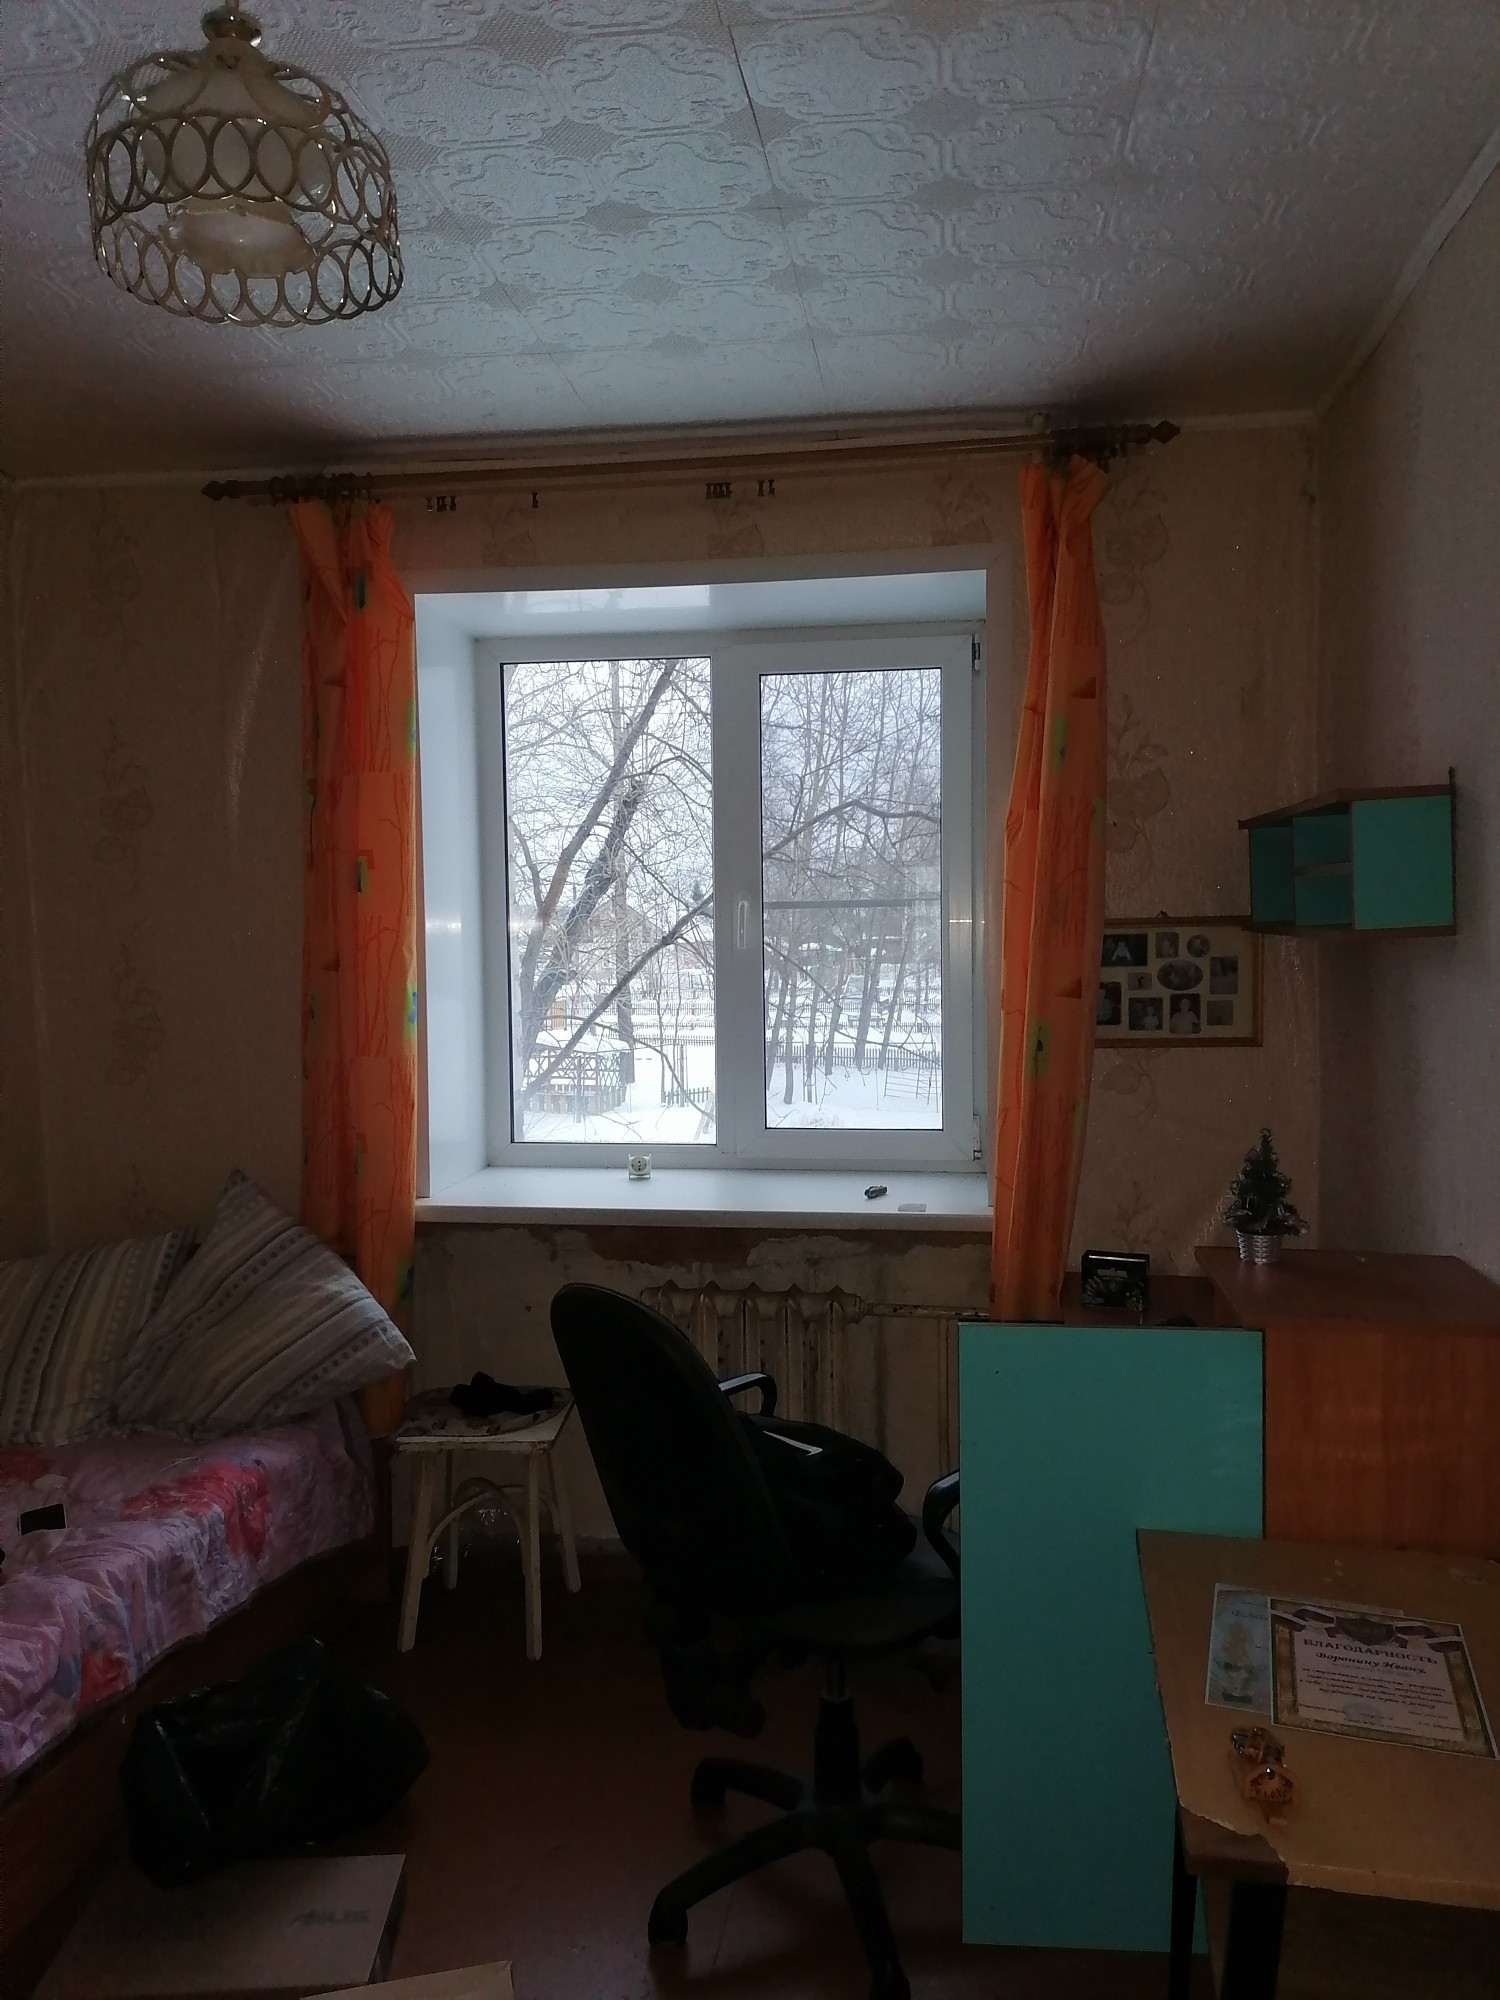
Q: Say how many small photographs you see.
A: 10